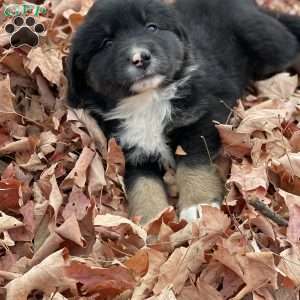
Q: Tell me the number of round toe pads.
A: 4